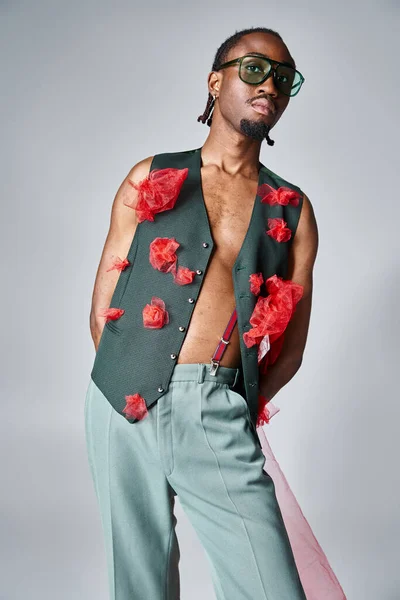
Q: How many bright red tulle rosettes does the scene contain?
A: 12